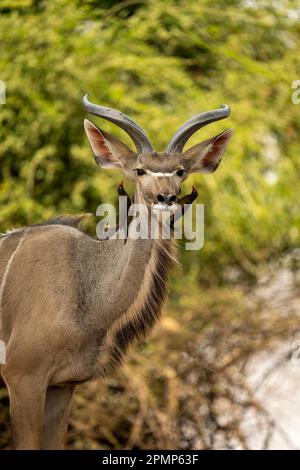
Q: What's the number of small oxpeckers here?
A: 2